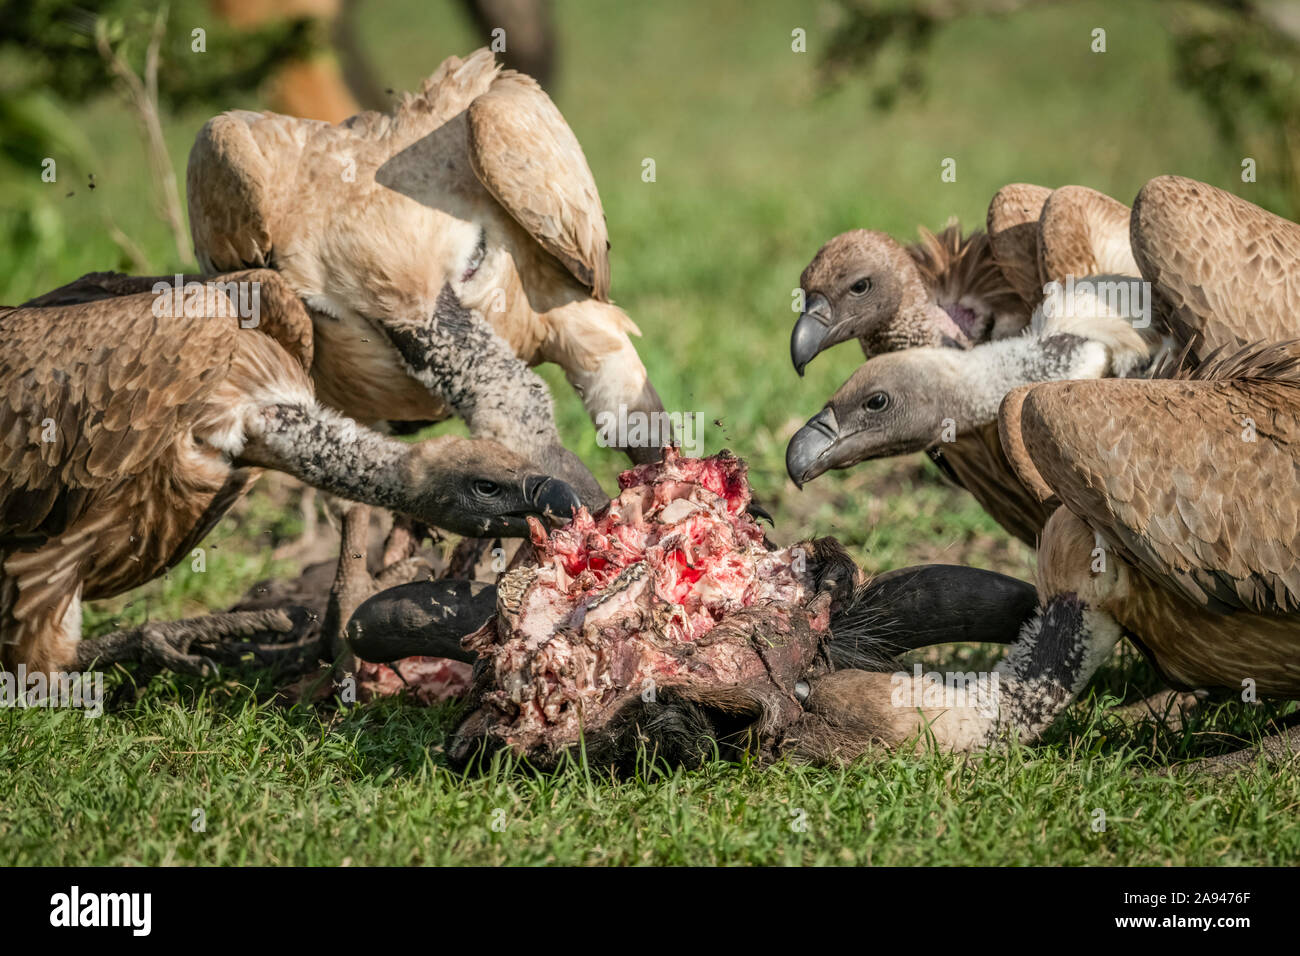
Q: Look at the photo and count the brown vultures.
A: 5